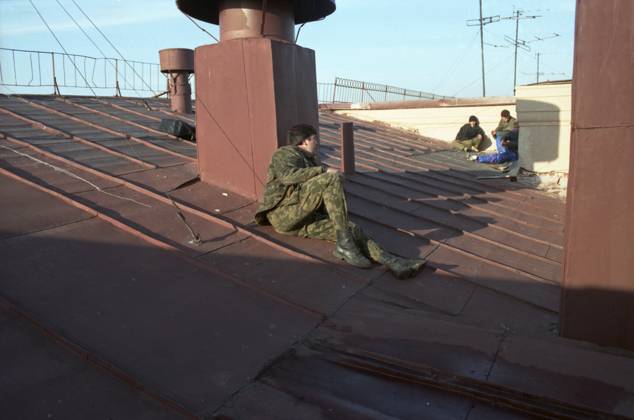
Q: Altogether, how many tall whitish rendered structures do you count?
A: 1